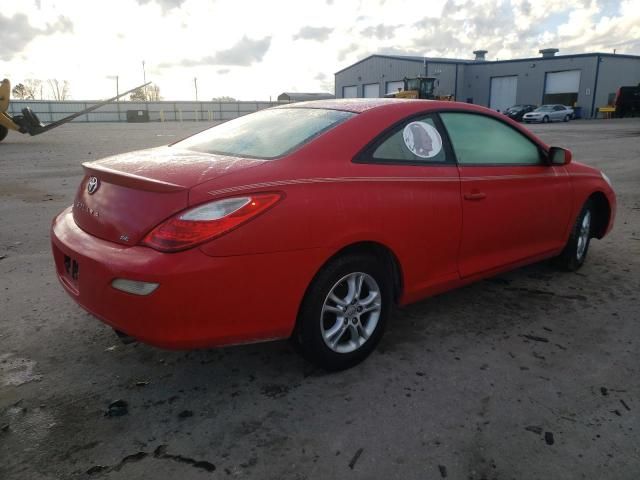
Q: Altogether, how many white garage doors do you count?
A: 5